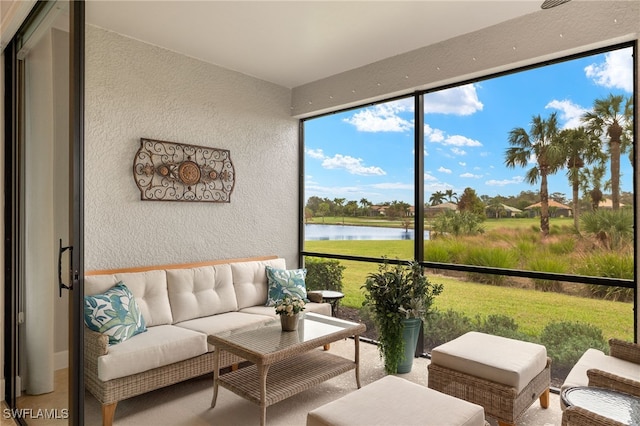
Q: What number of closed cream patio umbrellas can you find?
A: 0